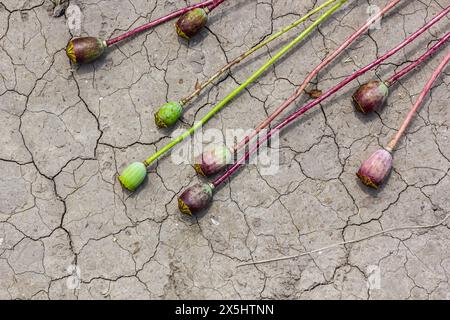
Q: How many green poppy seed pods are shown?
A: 2